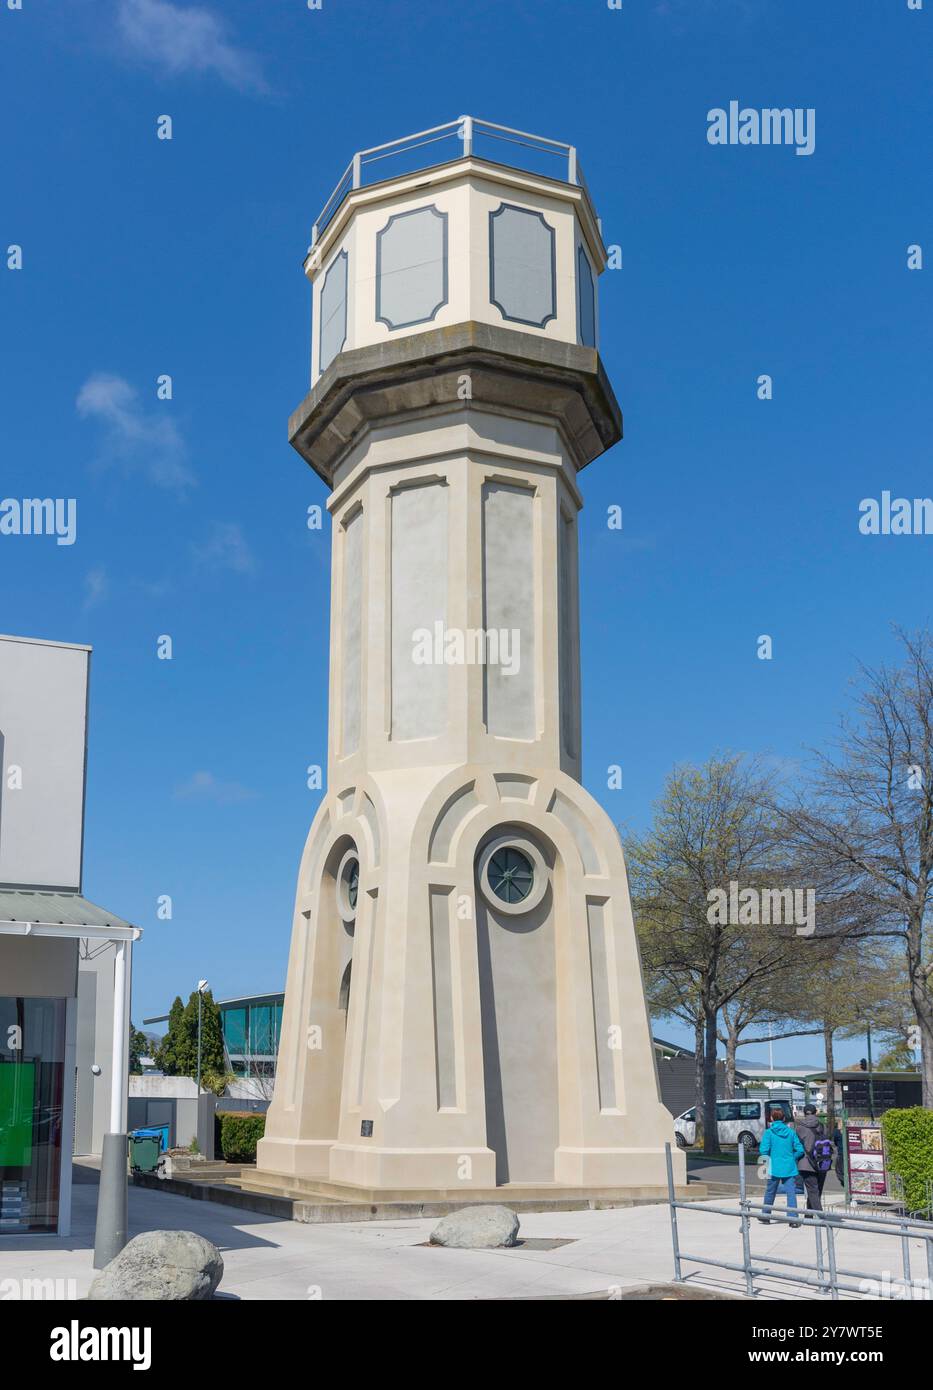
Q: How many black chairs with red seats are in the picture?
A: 0